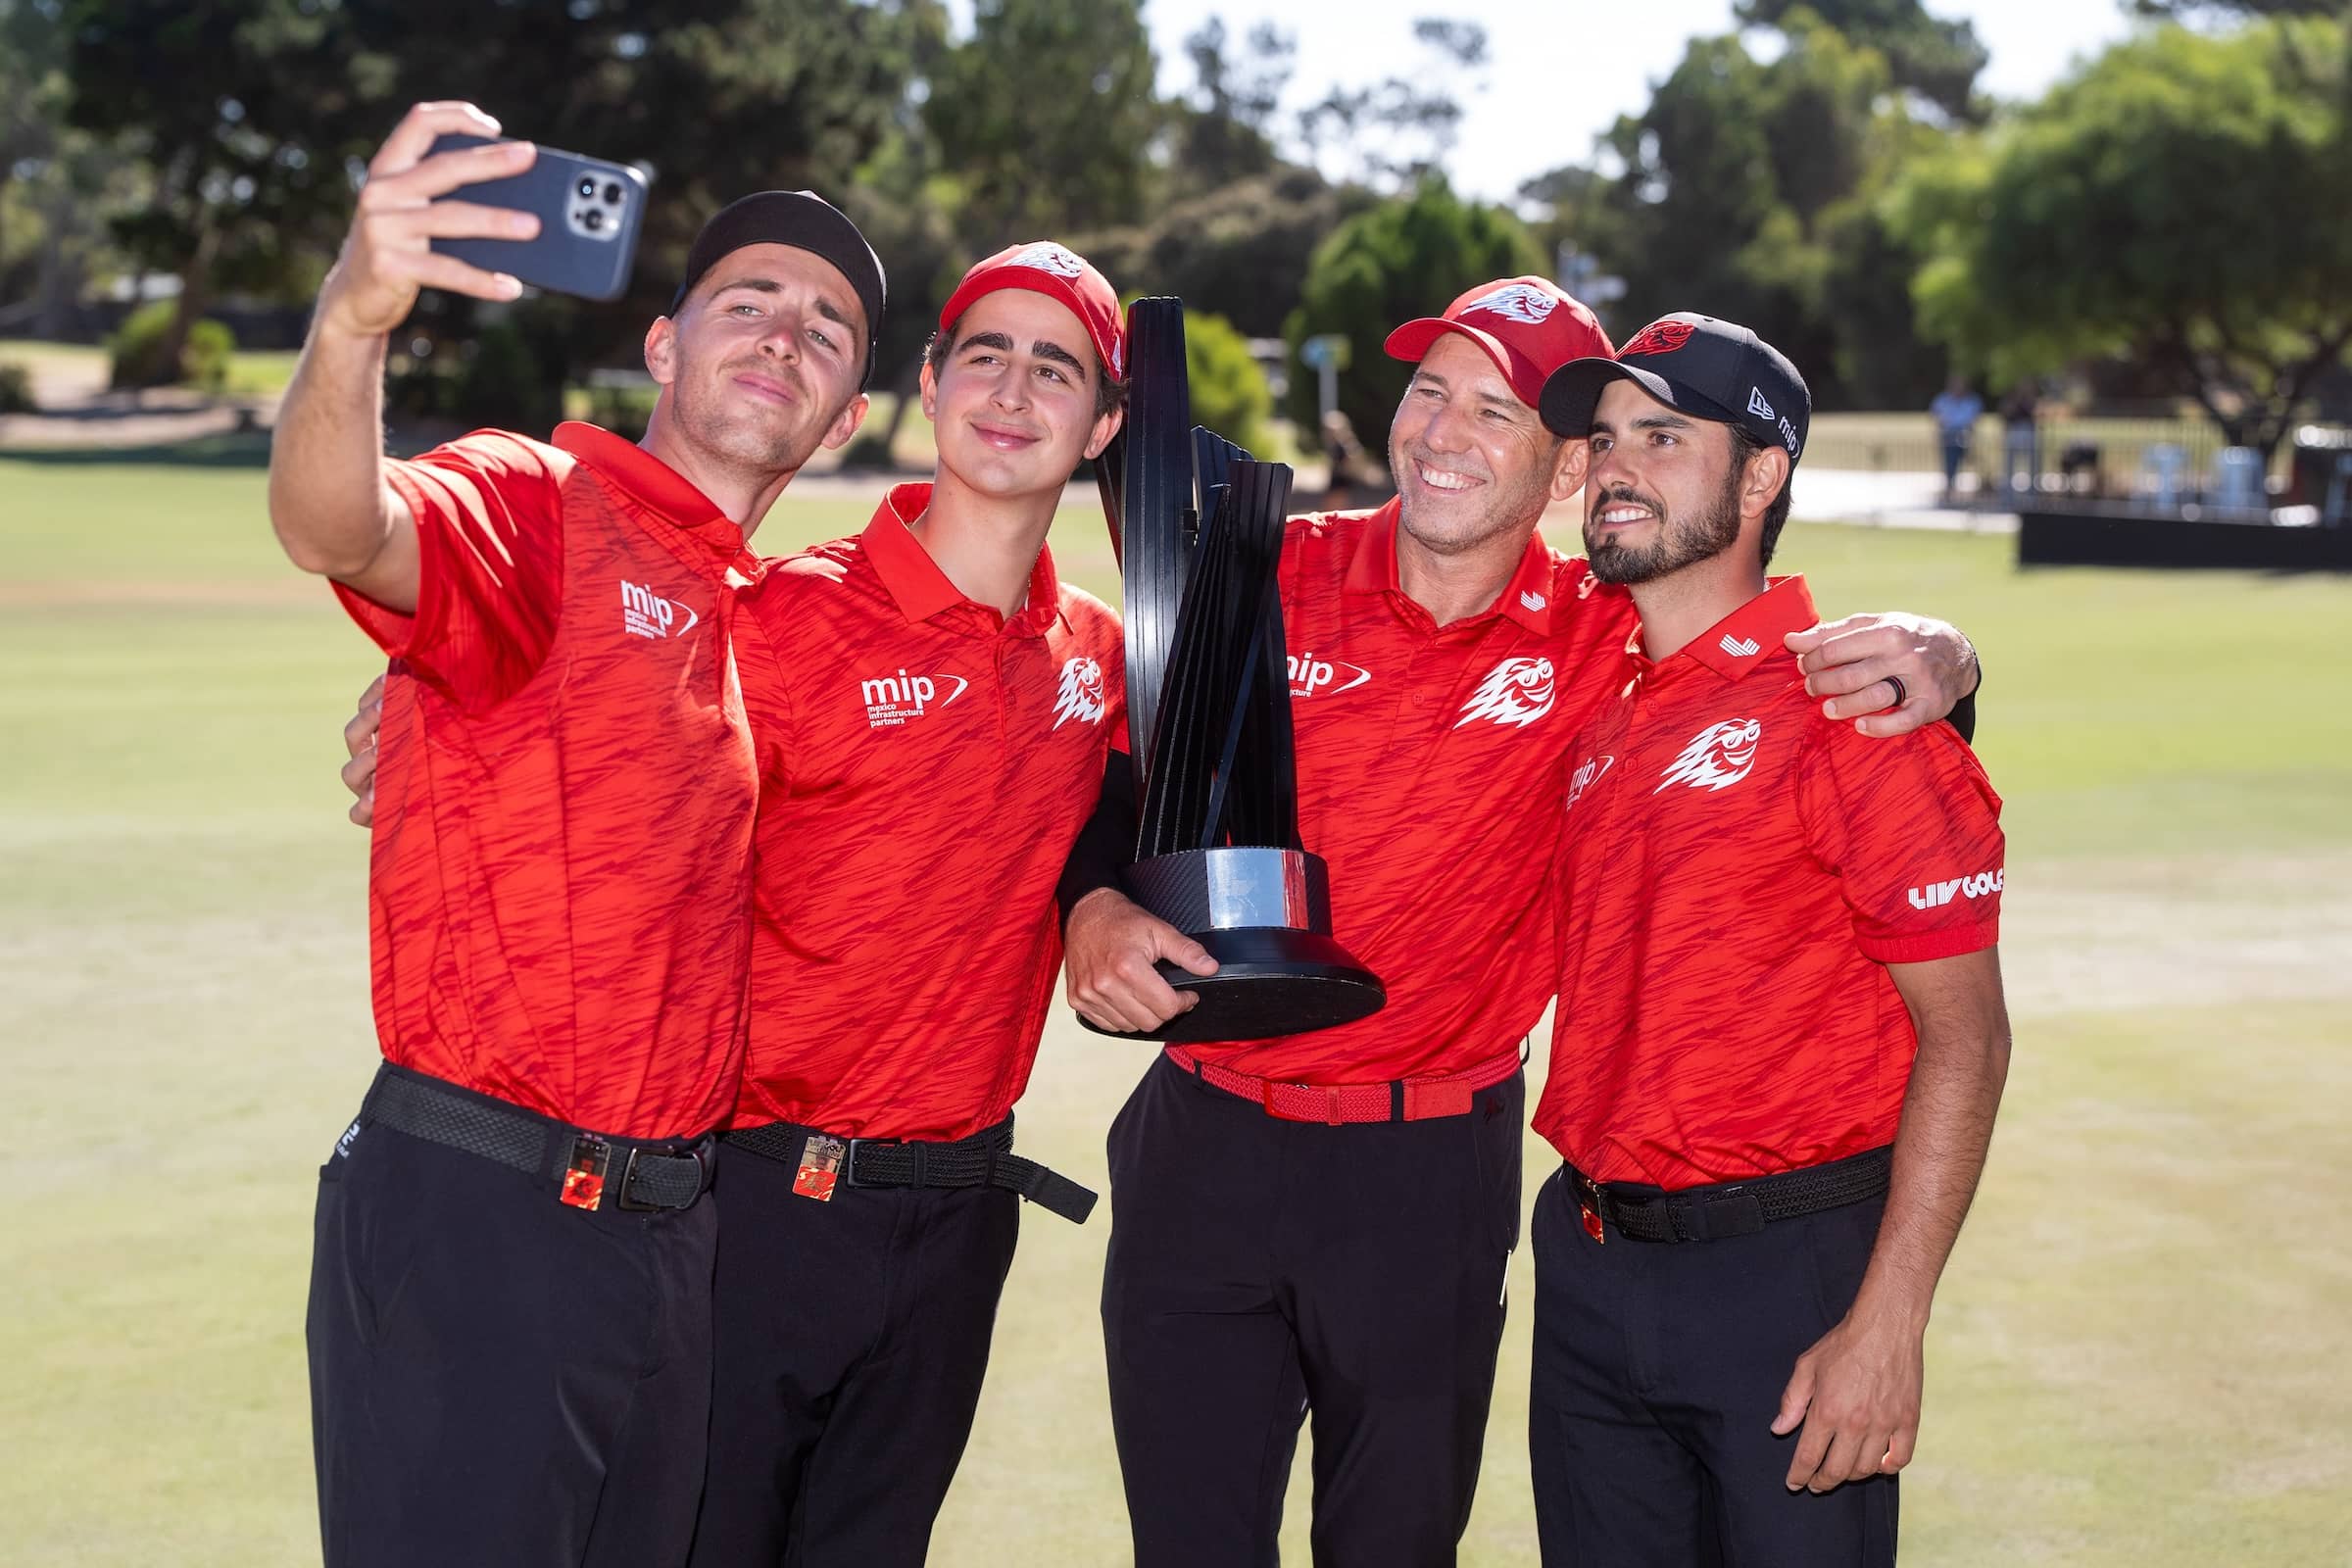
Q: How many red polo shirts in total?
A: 4